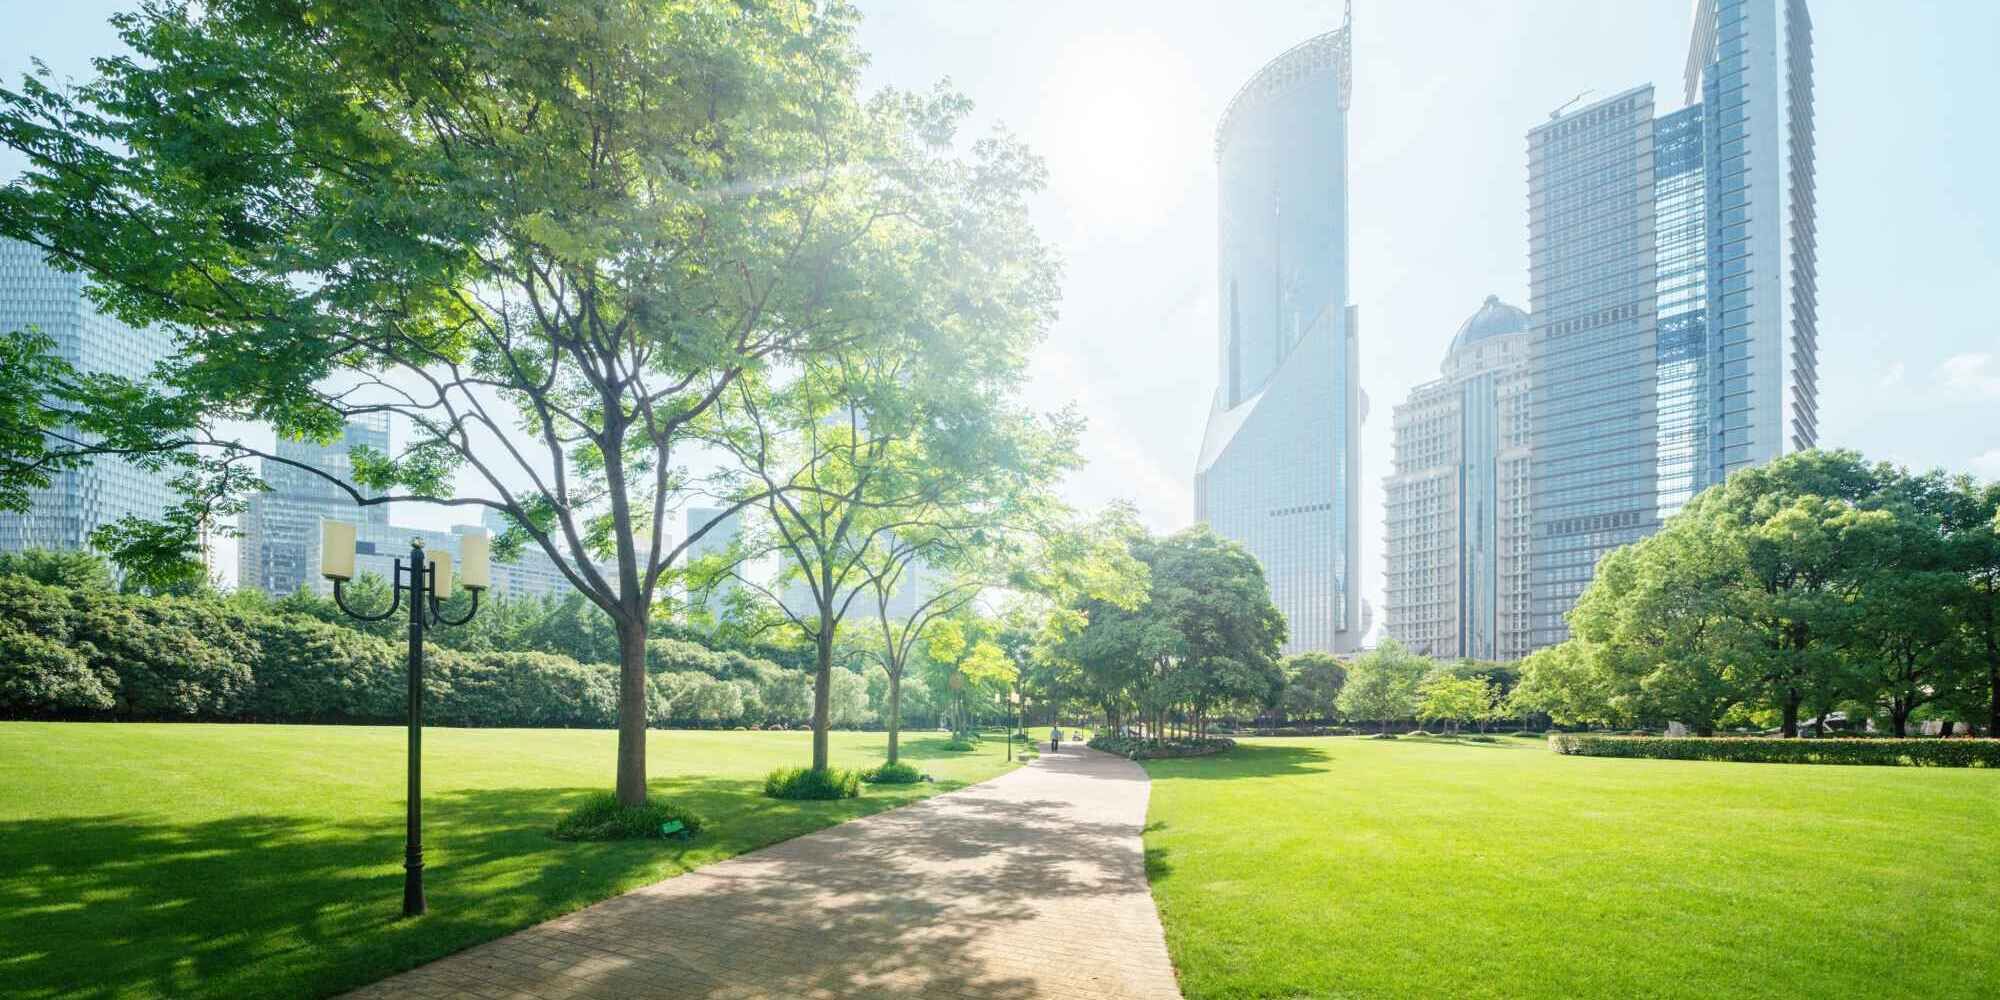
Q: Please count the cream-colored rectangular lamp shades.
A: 3